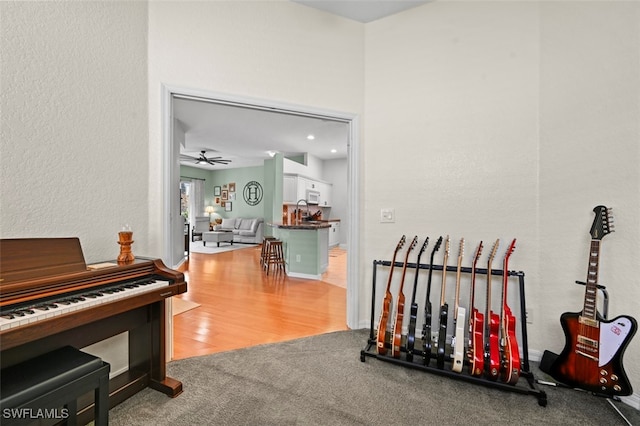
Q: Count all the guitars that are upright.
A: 10